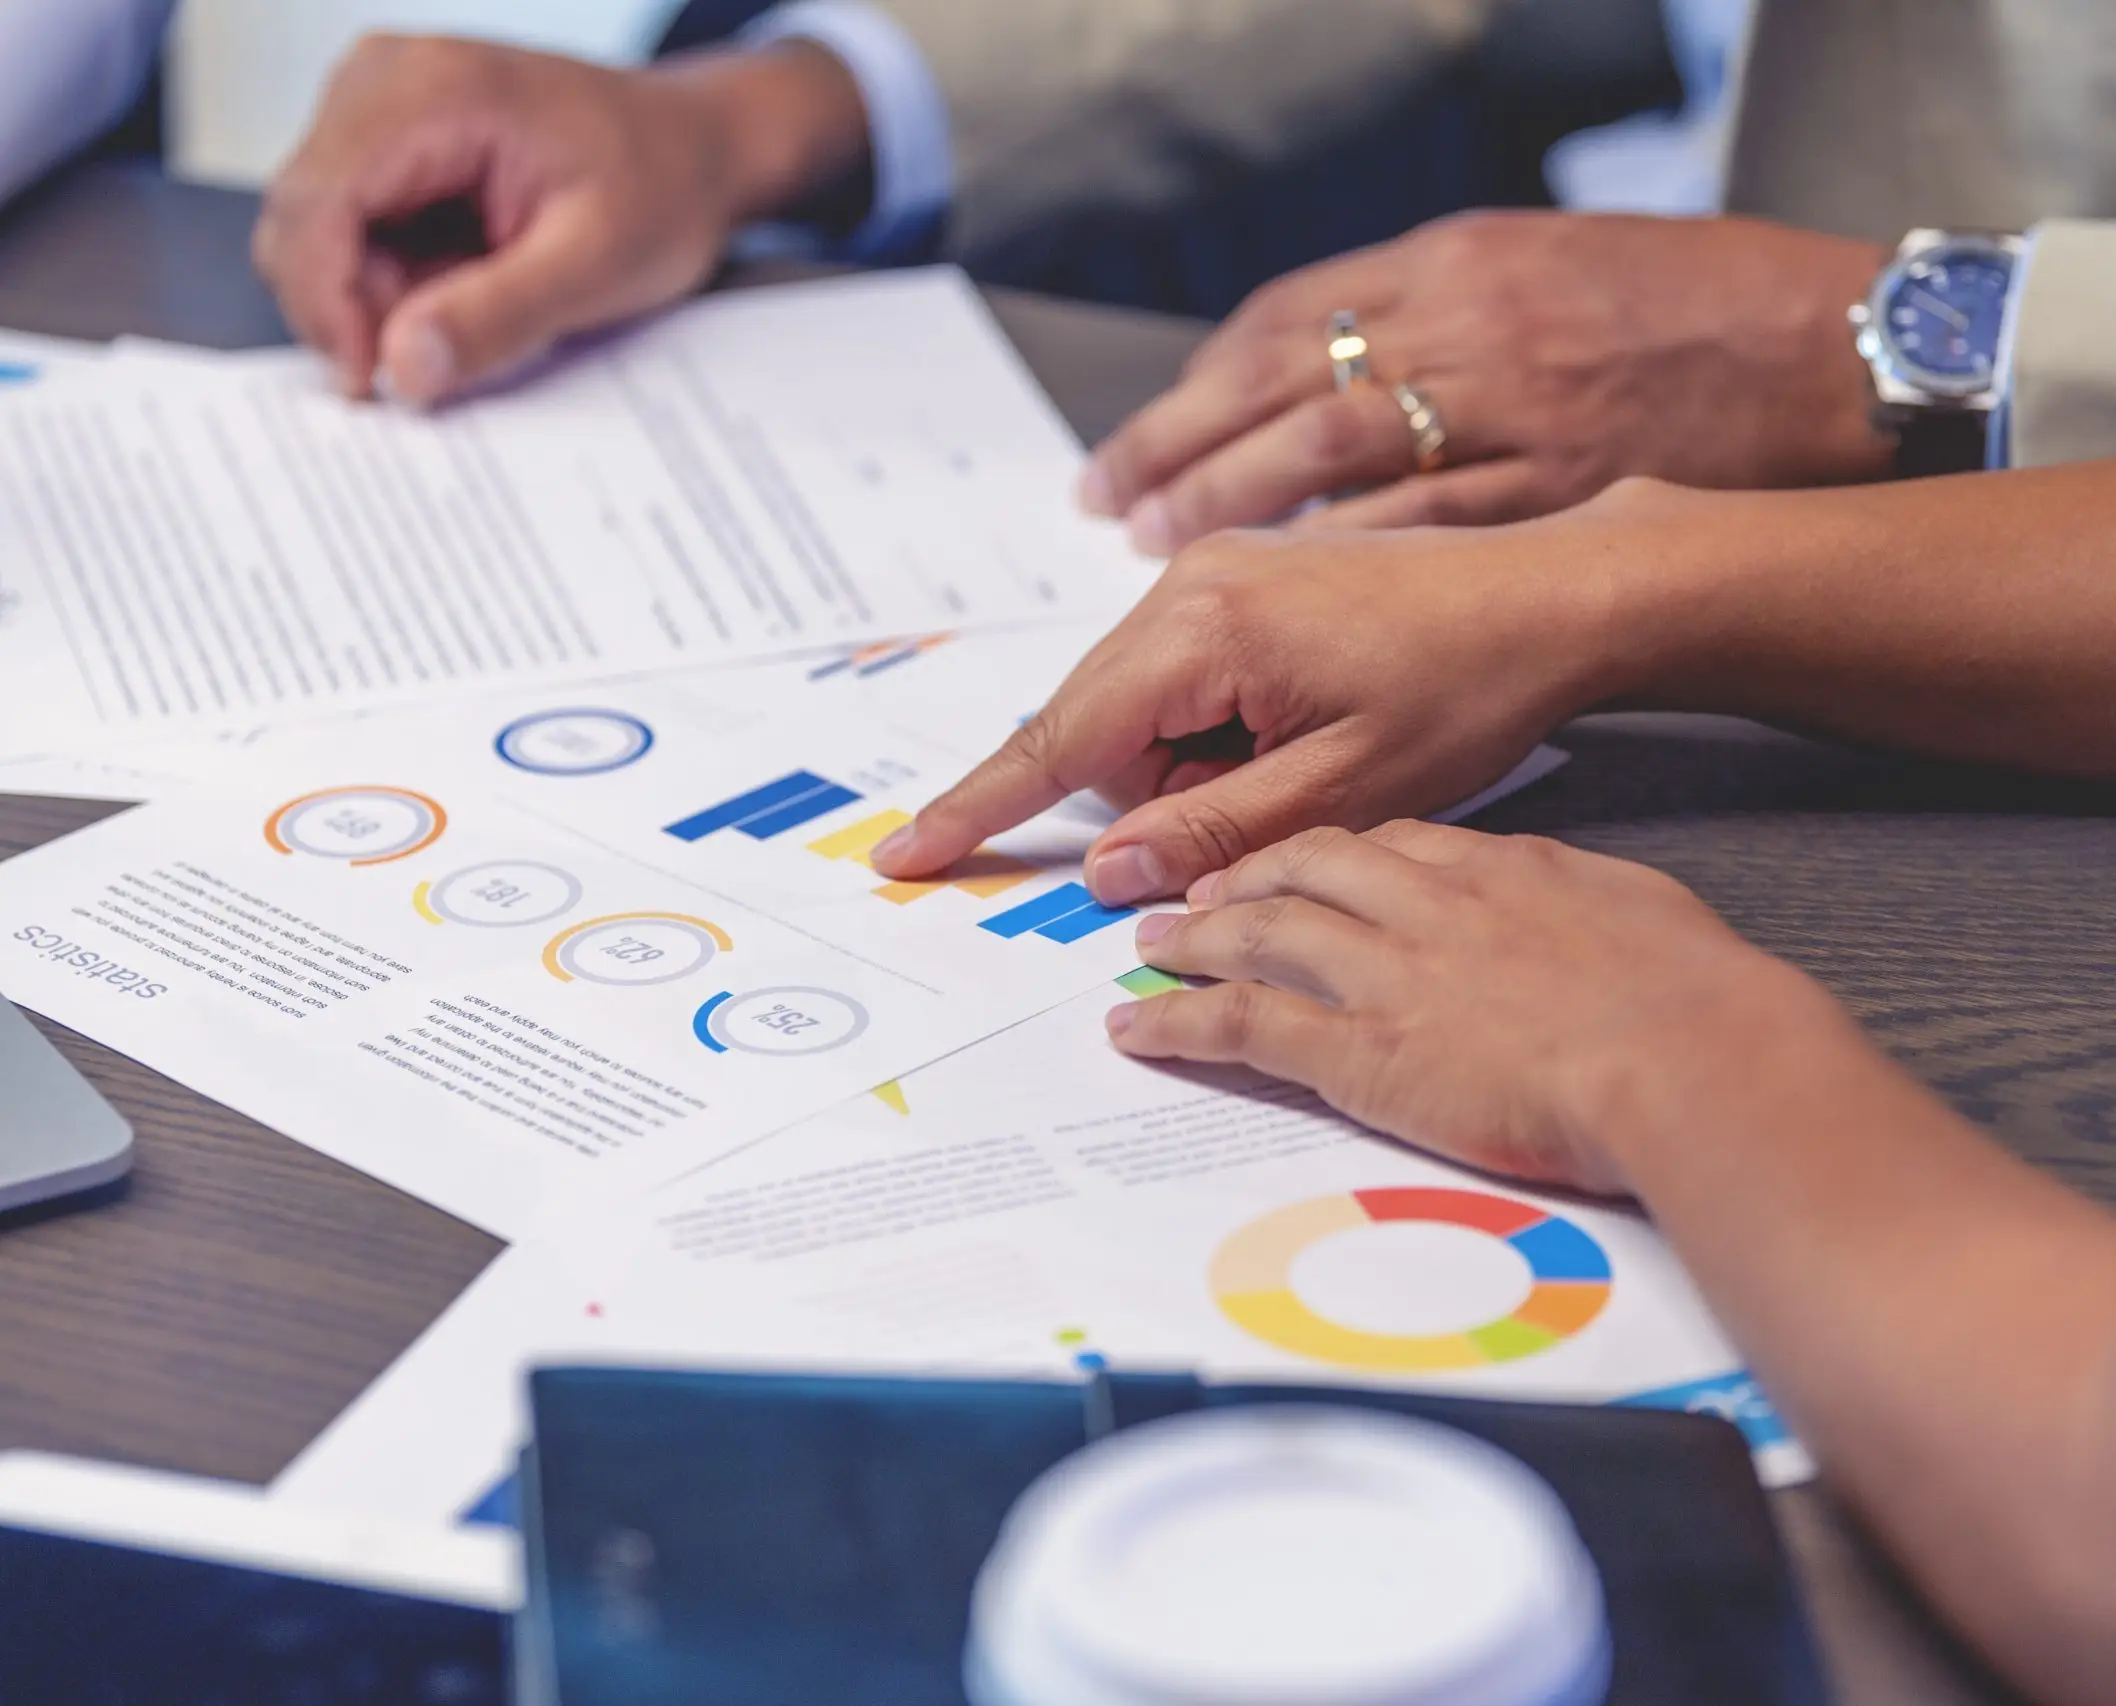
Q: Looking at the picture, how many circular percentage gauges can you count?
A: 5